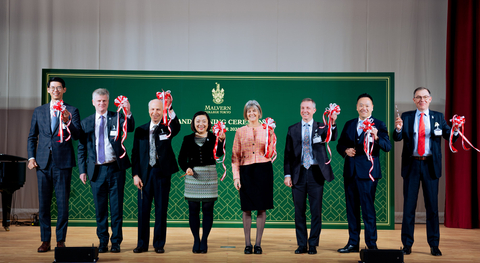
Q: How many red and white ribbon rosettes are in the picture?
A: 8